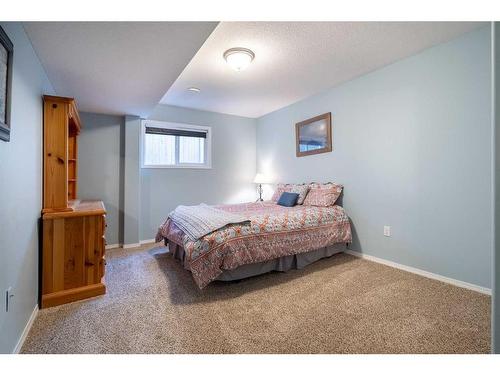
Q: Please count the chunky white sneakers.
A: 0